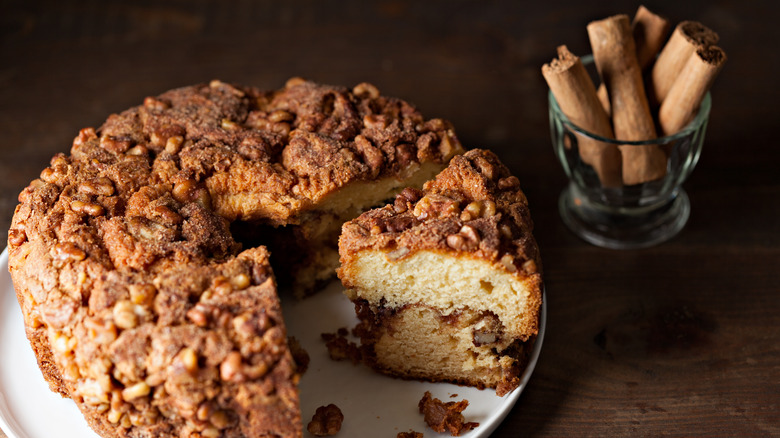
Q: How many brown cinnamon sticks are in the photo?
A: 5